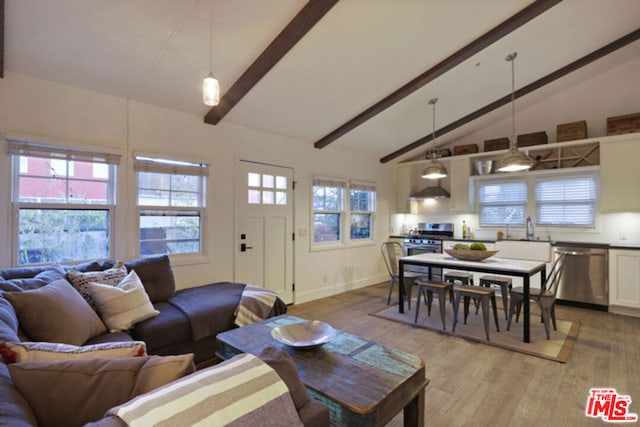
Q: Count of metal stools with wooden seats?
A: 4